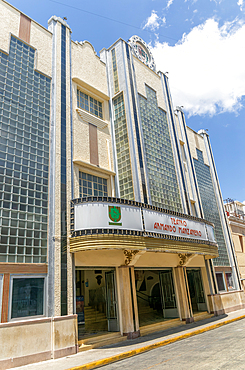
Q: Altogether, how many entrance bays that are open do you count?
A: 3